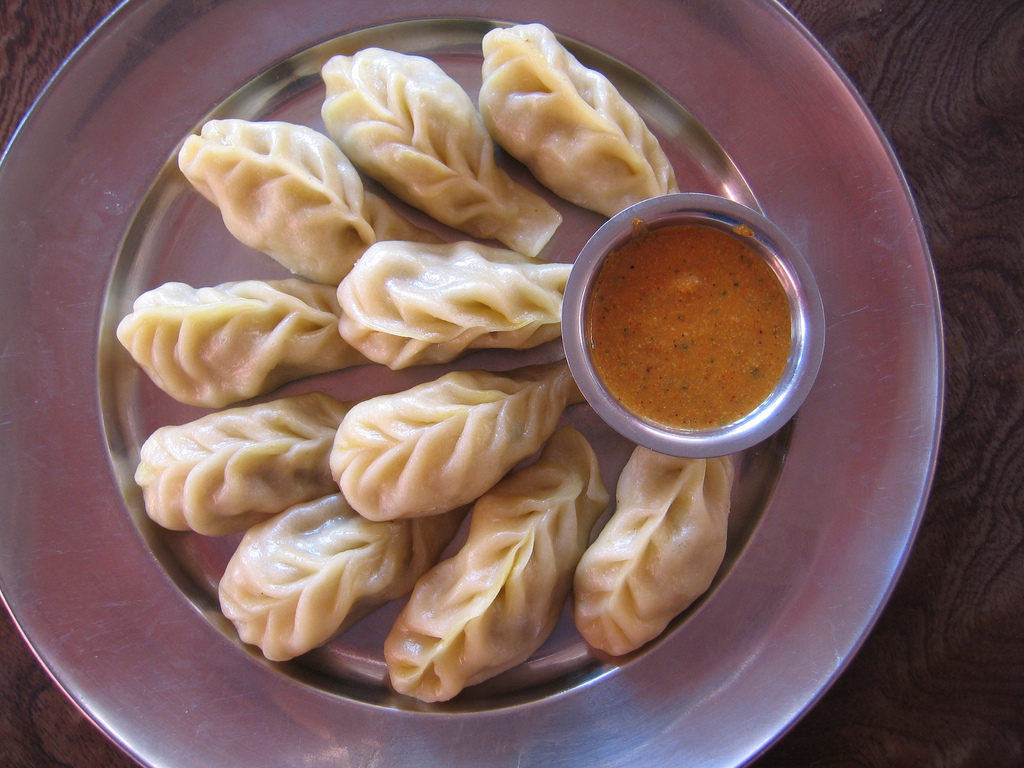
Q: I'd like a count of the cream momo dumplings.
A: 10